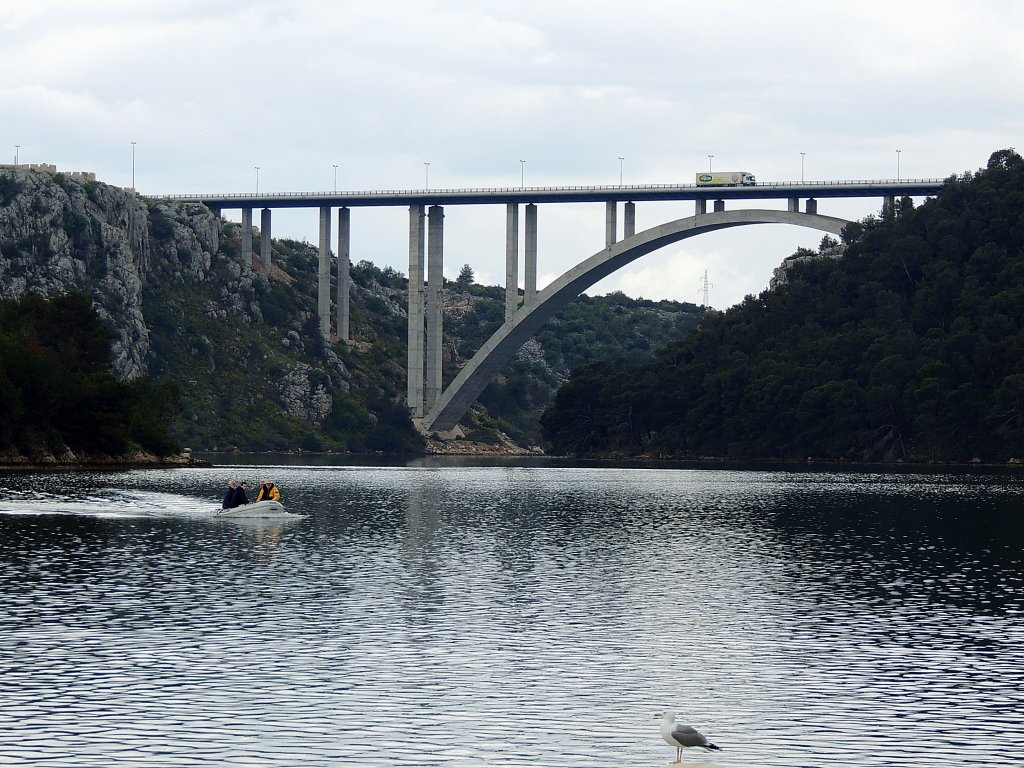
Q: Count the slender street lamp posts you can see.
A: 10